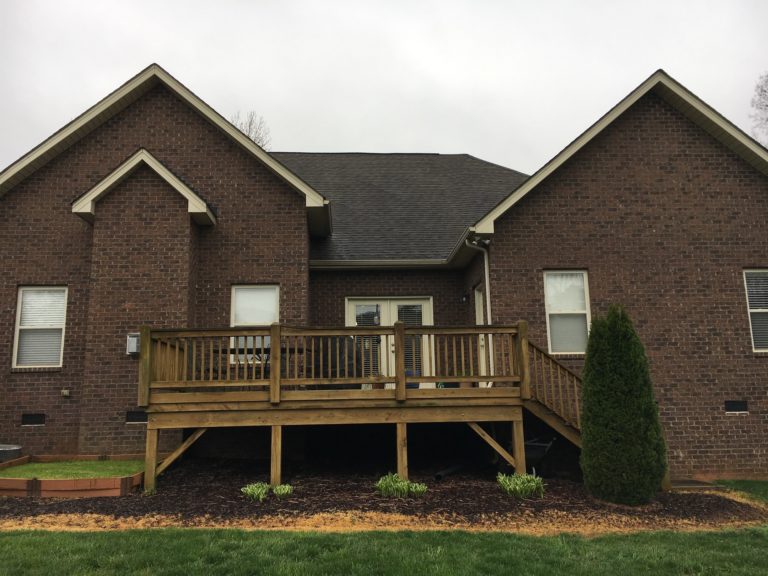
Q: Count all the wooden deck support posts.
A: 4